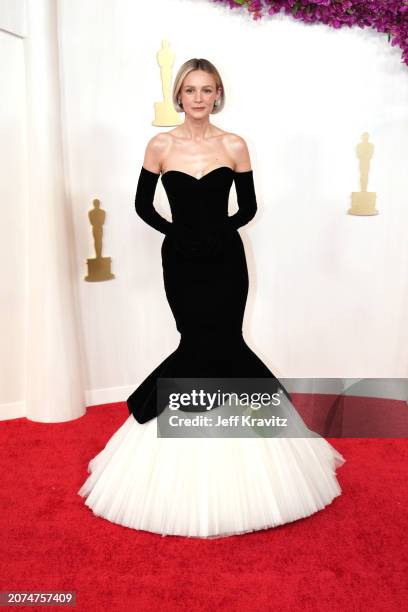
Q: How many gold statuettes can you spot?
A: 3